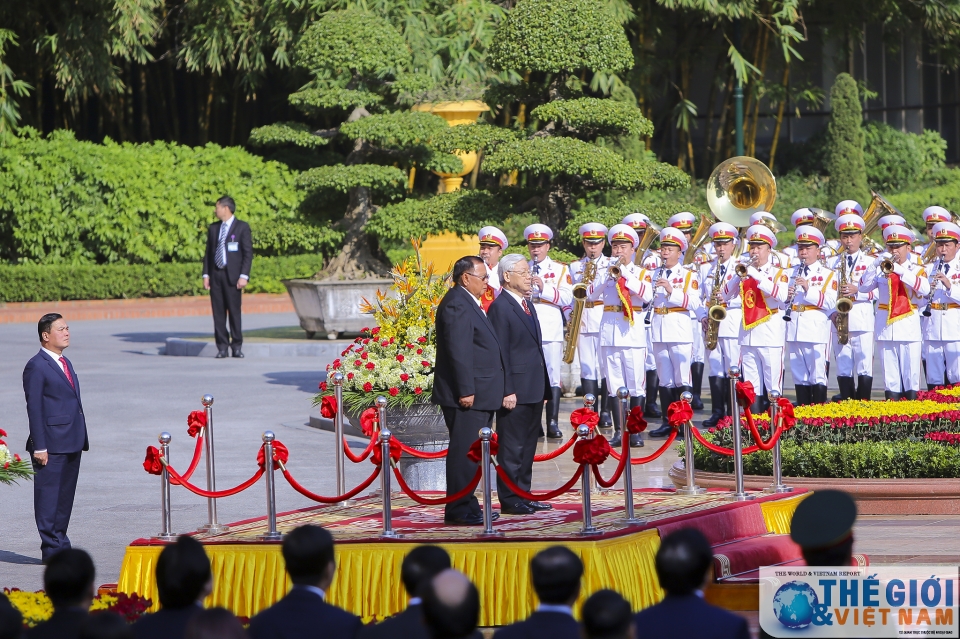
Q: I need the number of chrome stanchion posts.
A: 13